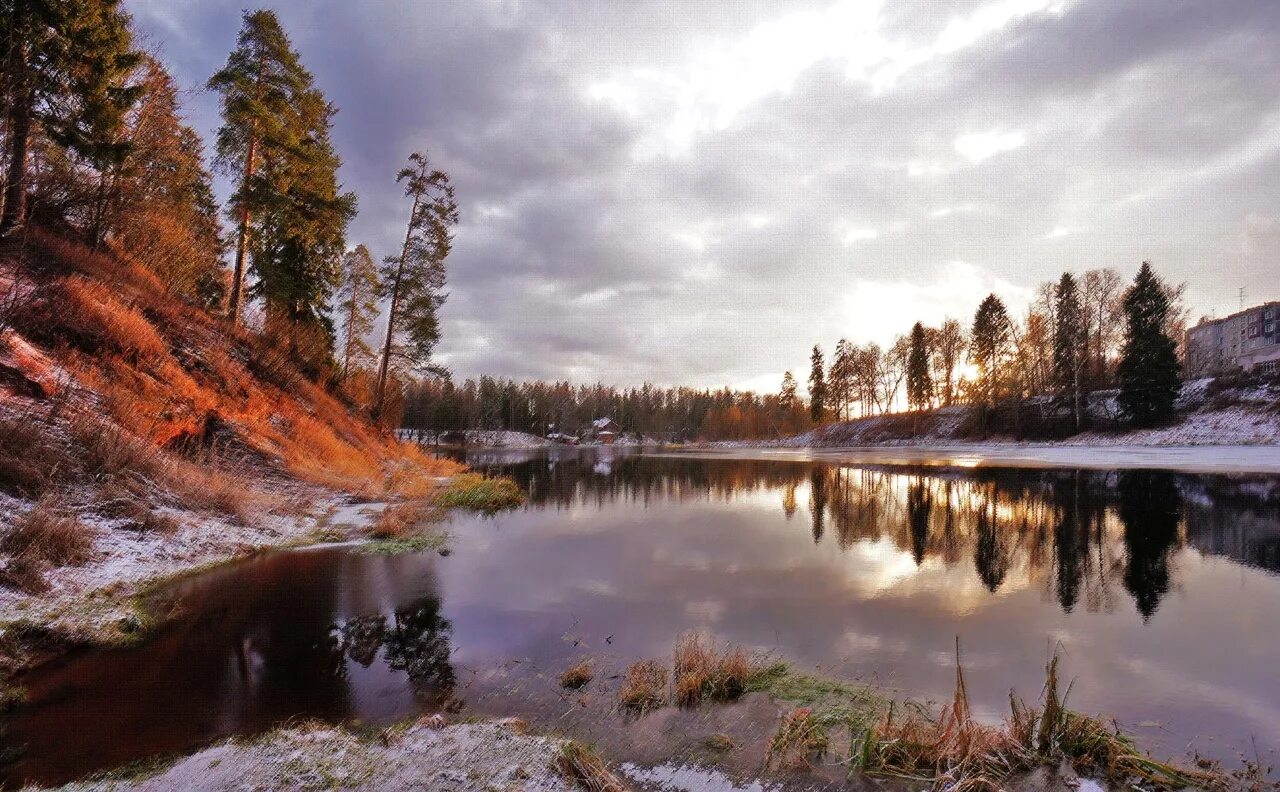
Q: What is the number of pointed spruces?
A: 5